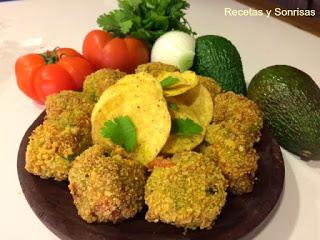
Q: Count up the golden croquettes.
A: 9